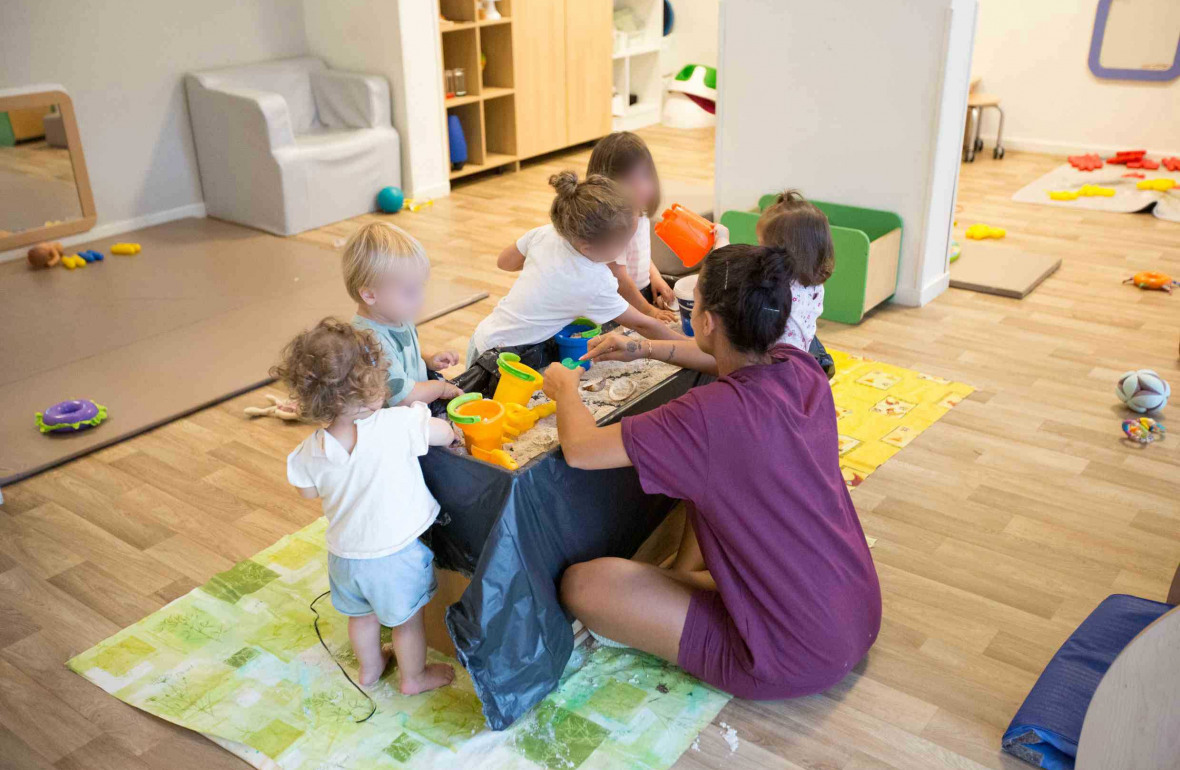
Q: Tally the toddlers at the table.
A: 5